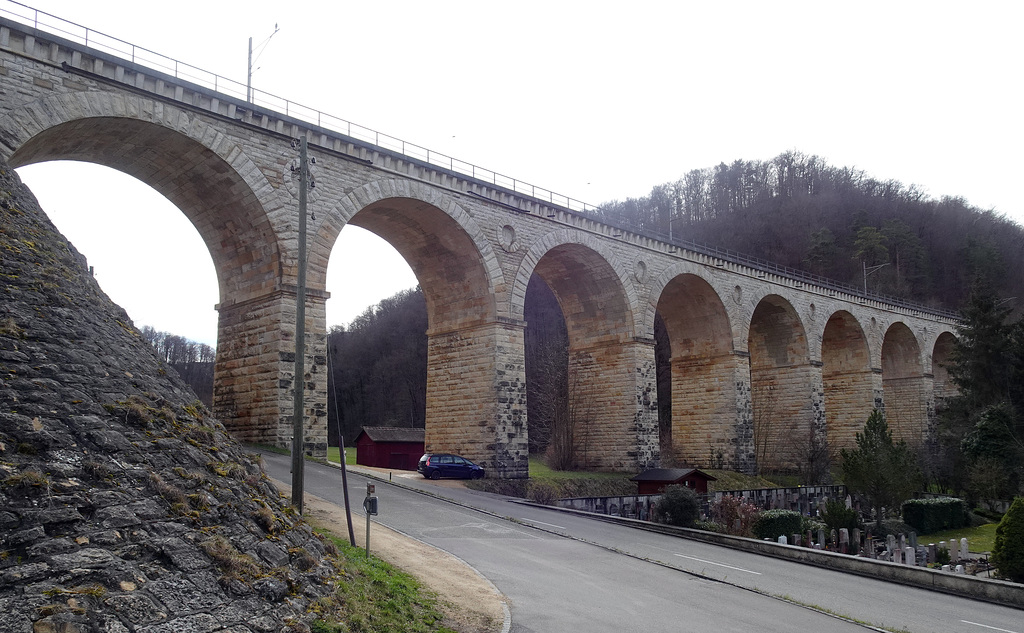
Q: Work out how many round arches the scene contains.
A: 8